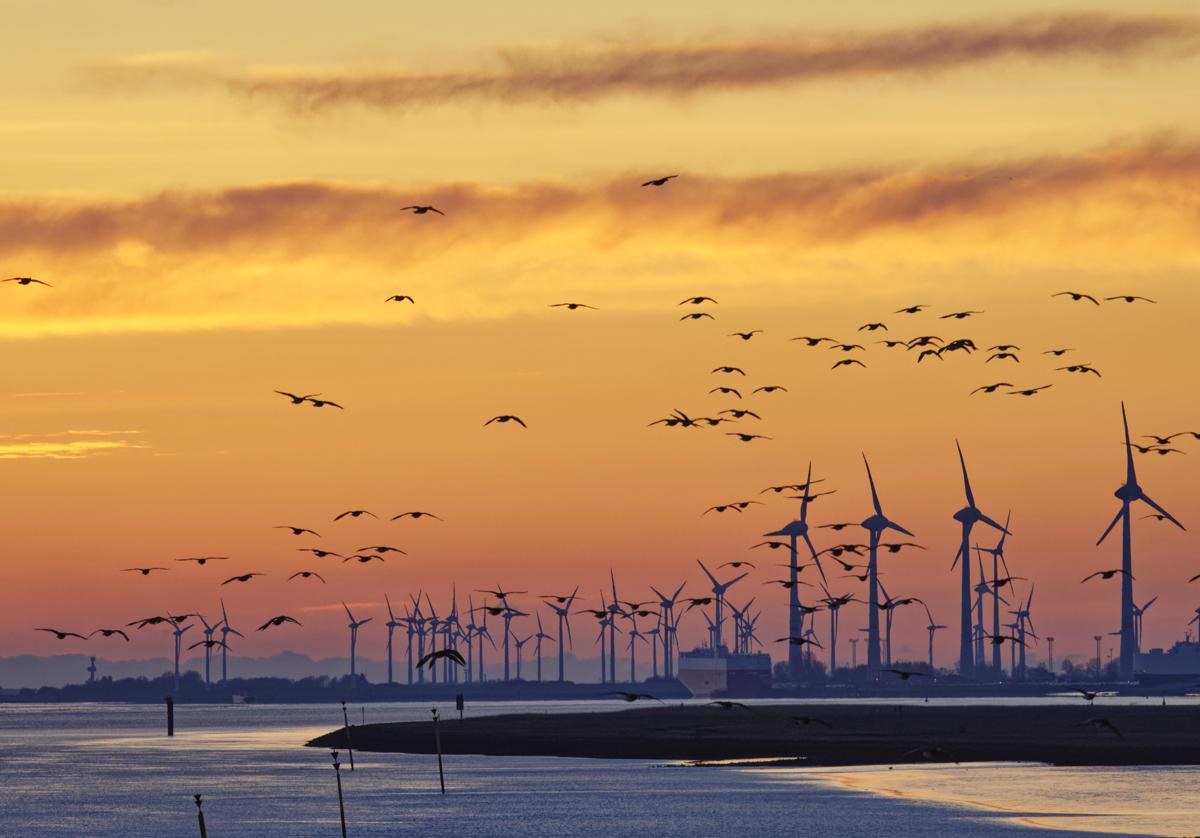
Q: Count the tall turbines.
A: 4